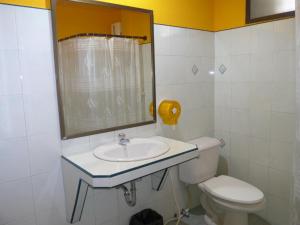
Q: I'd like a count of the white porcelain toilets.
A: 1